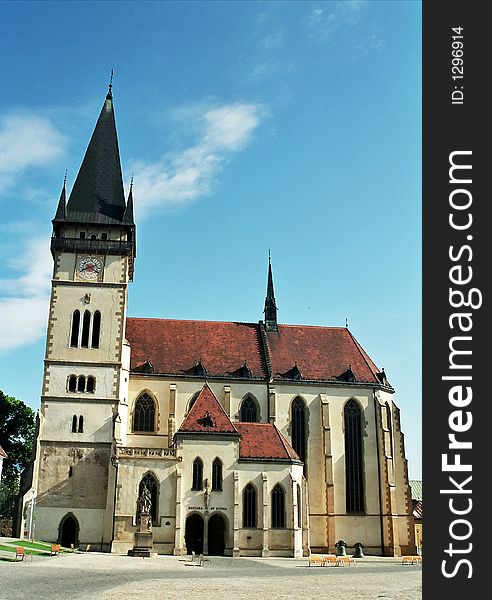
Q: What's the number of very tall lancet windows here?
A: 2